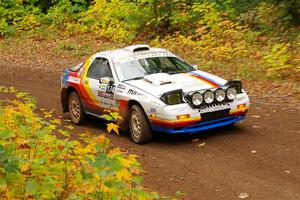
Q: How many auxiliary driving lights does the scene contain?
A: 4